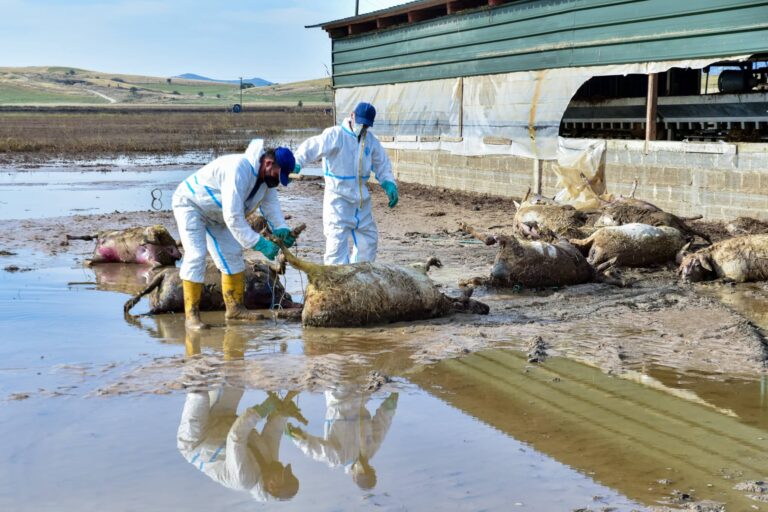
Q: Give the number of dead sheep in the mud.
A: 8